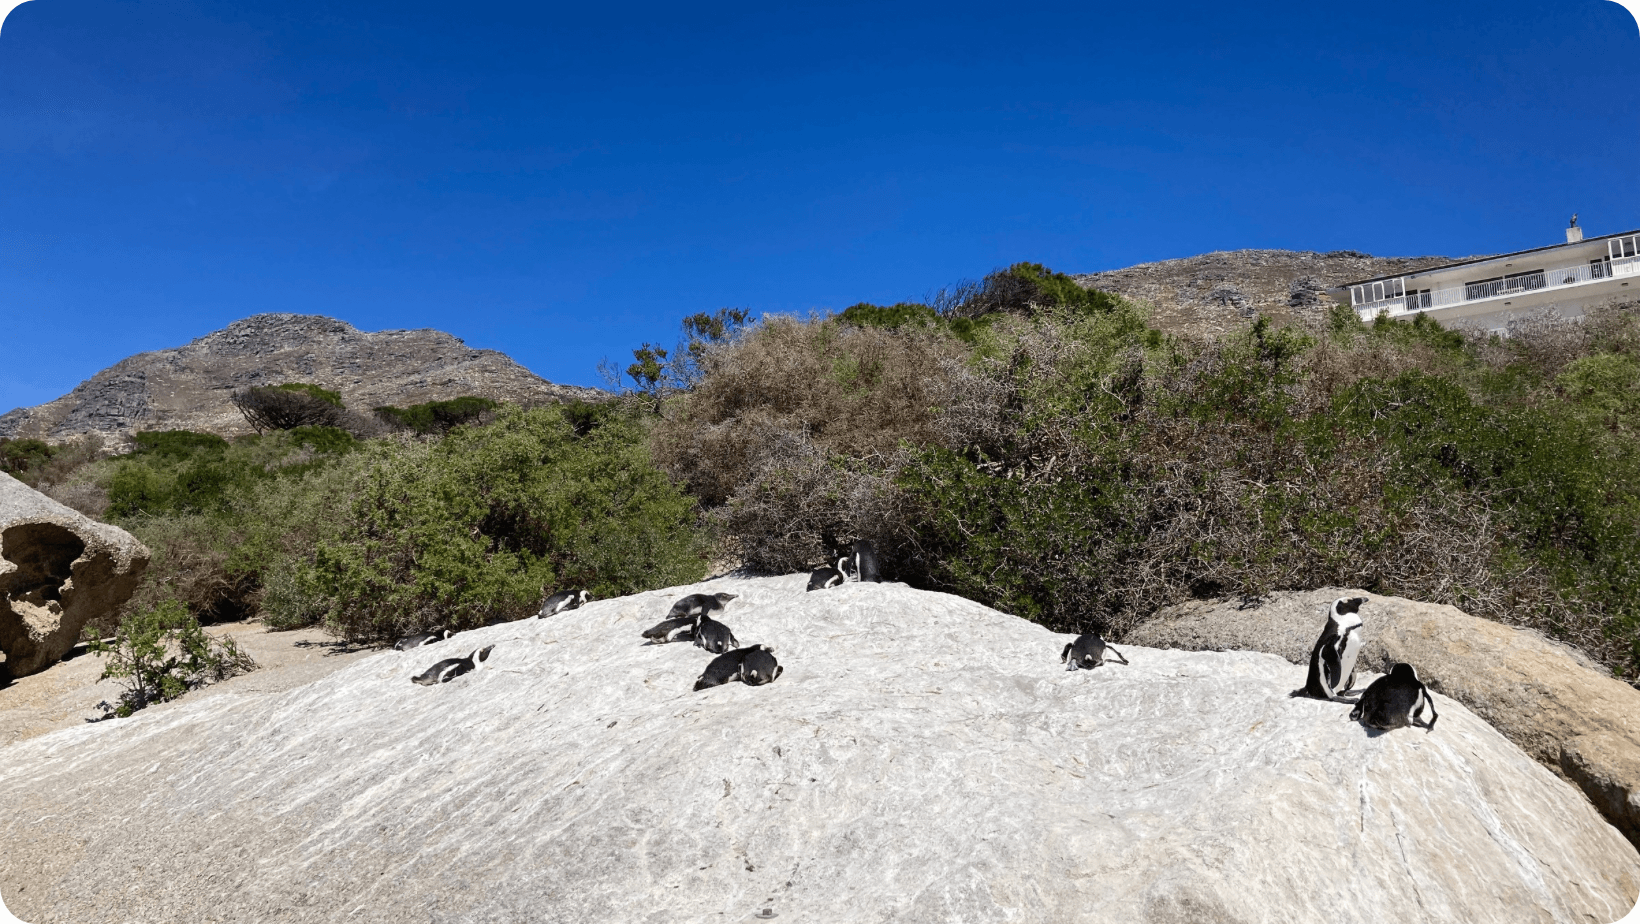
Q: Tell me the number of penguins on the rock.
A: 13